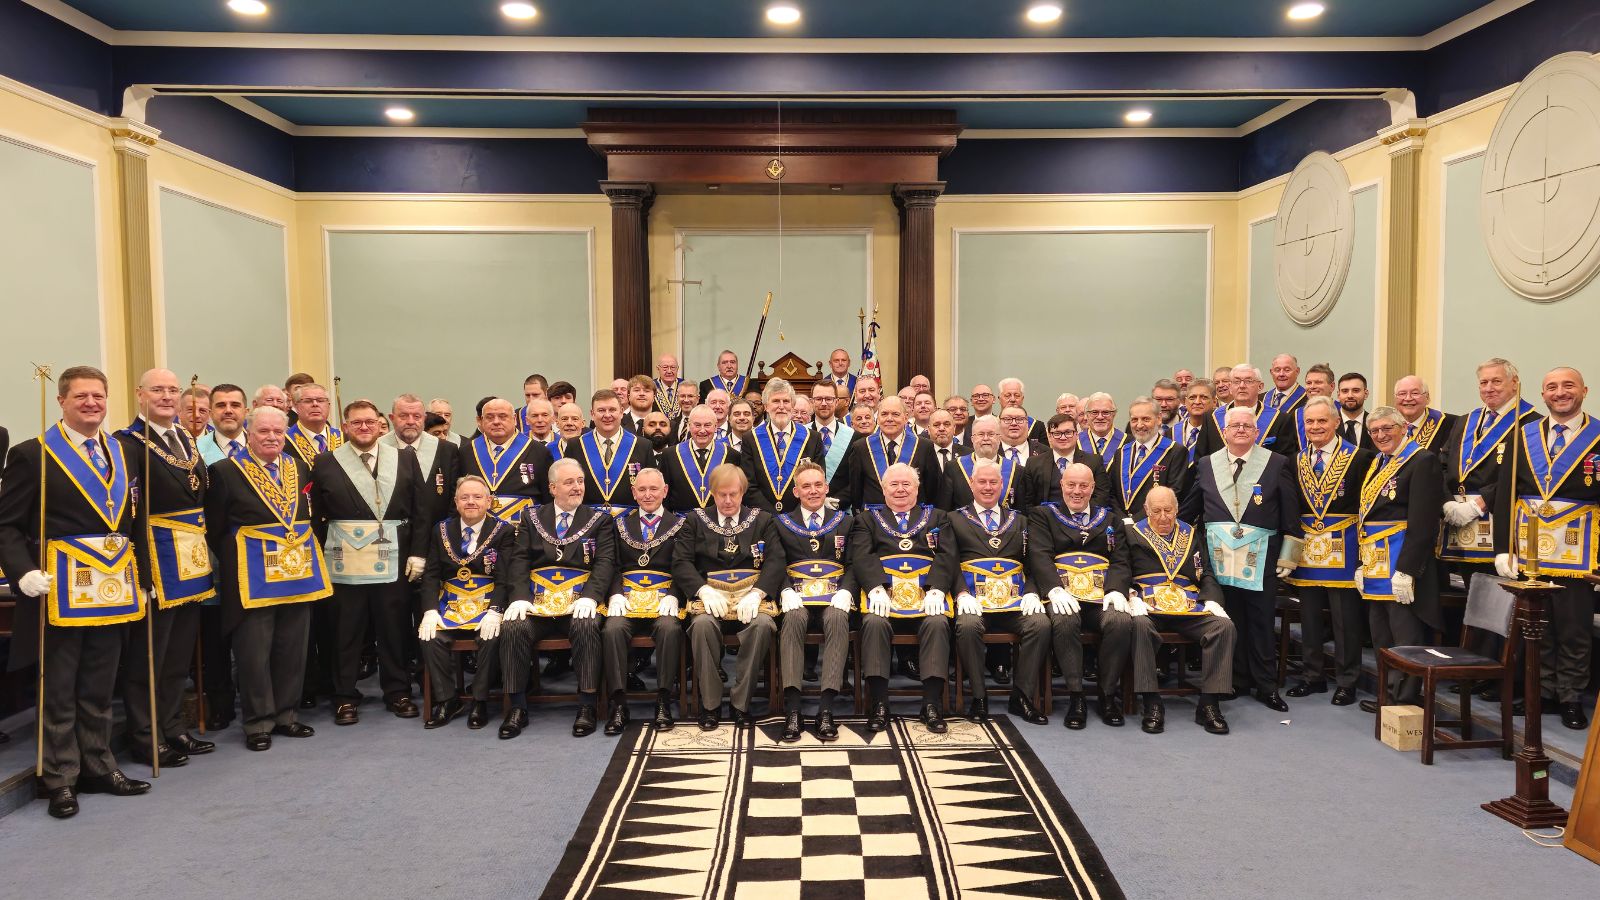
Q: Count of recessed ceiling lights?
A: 7